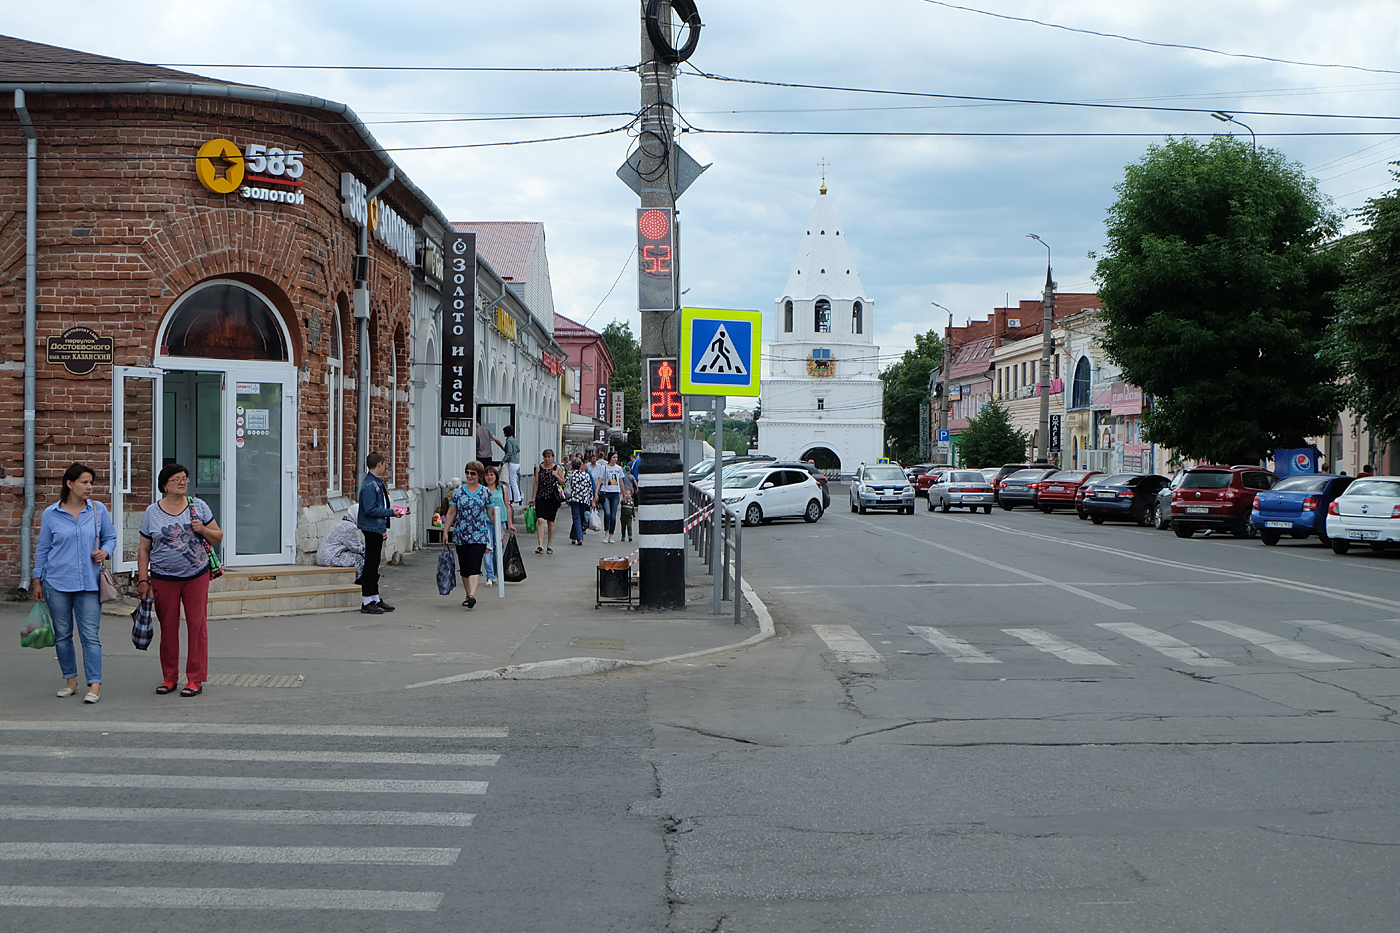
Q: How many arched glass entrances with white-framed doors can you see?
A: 1